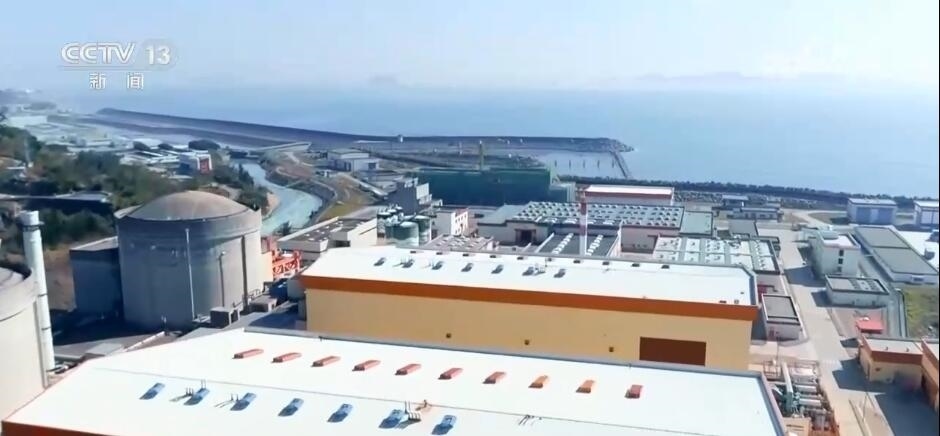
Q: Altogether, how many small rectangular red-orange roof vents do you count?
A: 10